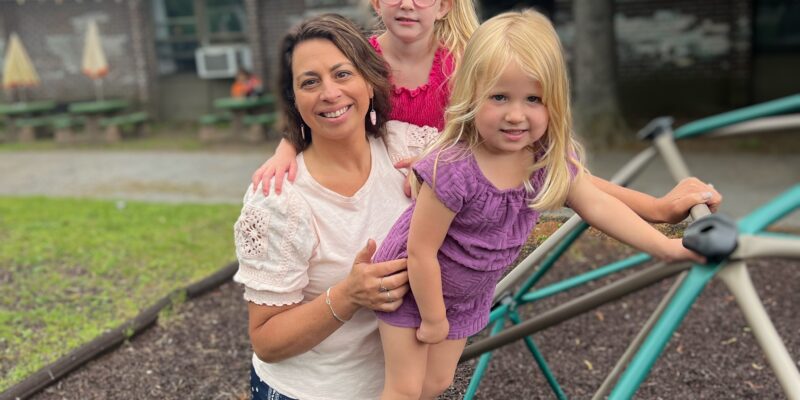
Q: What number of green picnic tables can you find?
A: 3